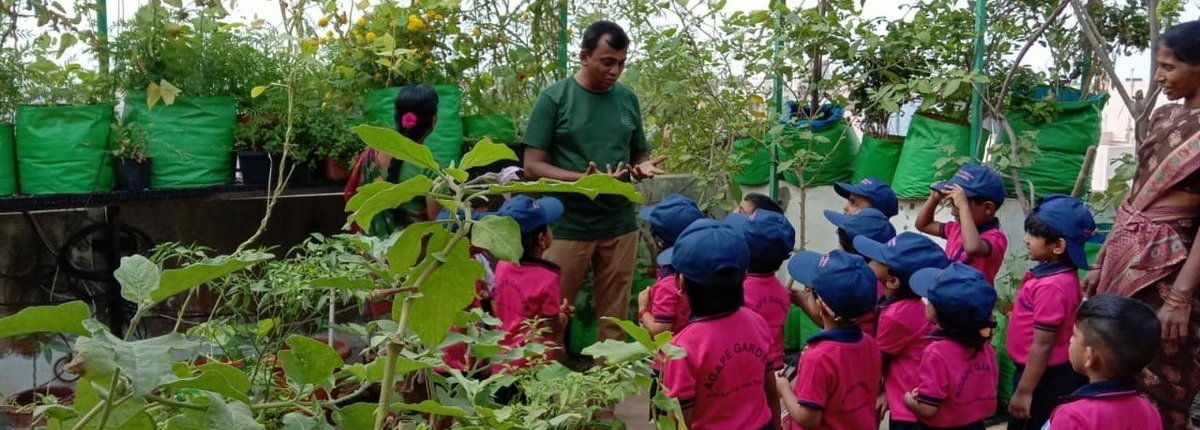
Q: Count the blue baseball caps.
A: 12